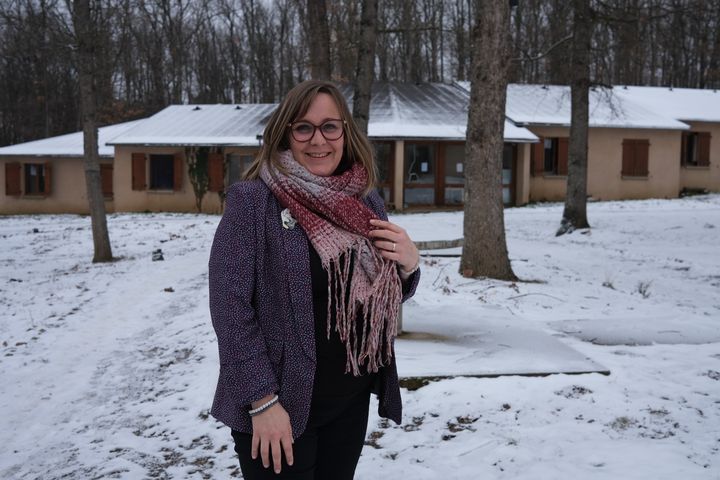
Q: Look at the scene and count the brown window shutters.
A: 12